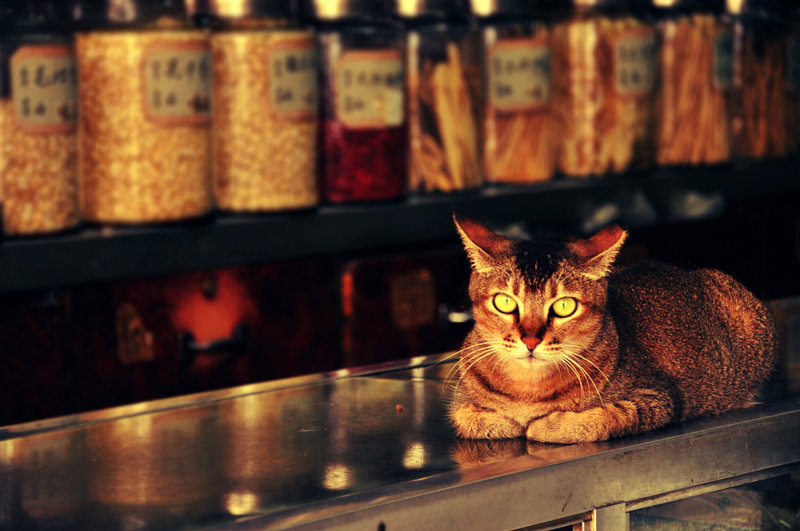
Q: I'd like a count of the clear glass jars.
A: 9